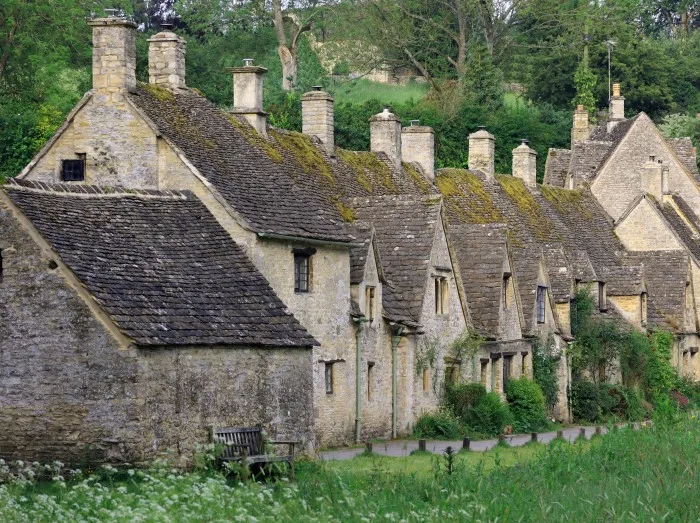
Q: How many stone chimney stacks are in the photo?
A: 11